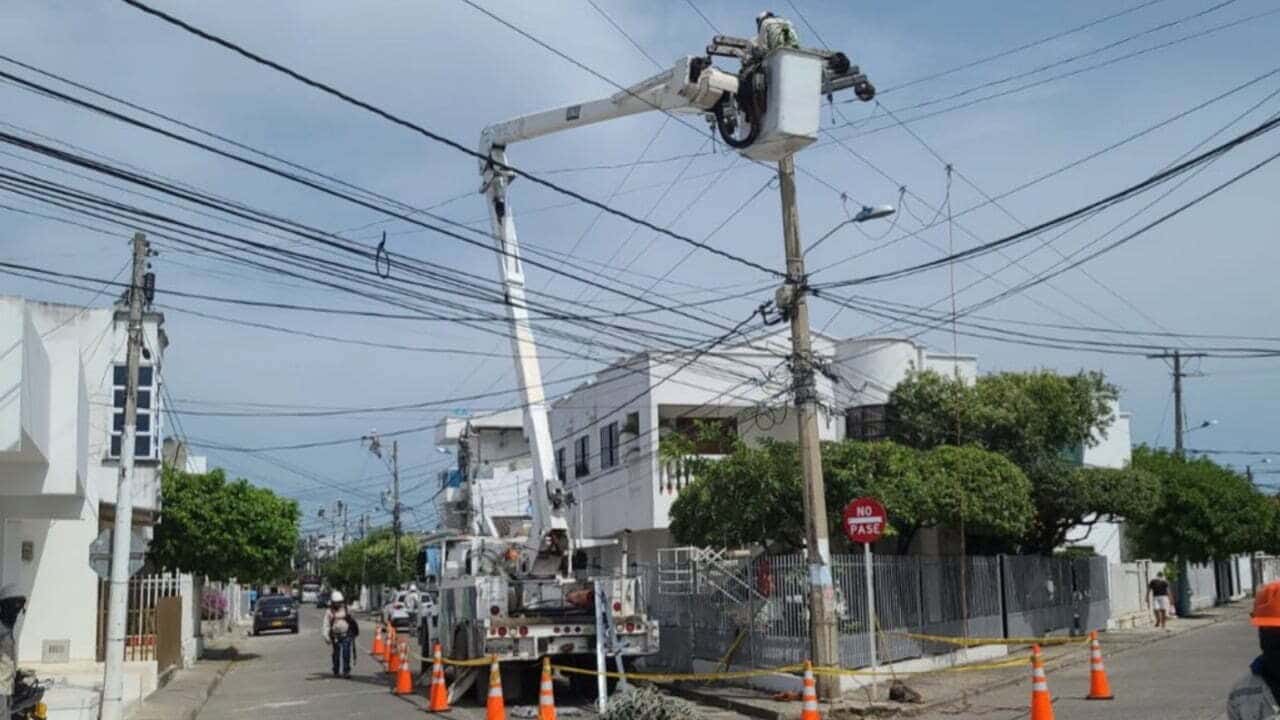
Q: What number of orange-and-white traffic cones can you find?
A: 10